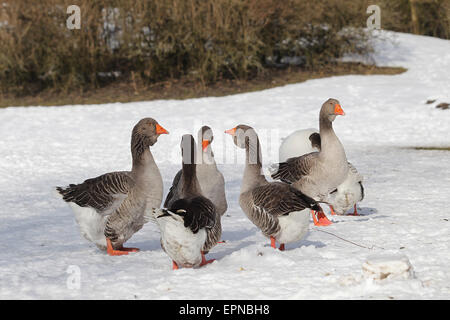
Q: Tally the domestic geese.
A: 6